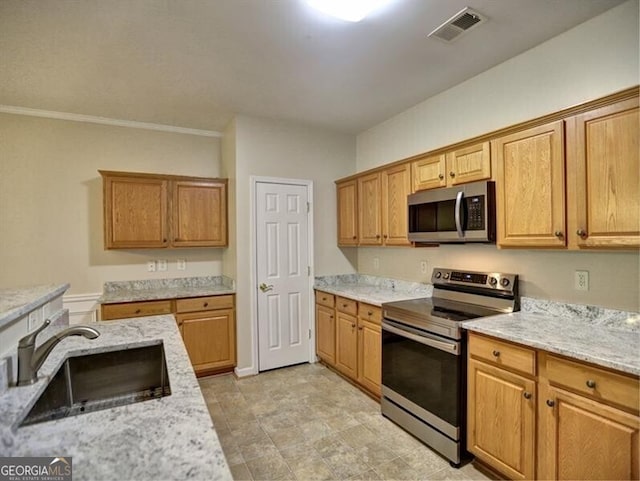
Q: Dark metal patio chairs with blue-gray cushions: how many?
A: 0